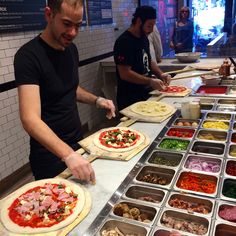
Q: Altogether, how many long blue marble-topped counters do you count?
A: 0